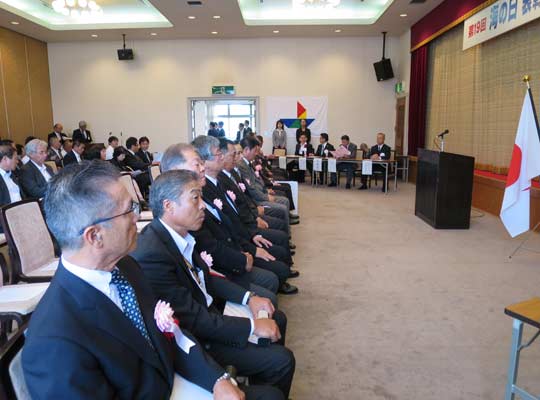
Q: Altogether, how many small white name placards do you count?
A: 5